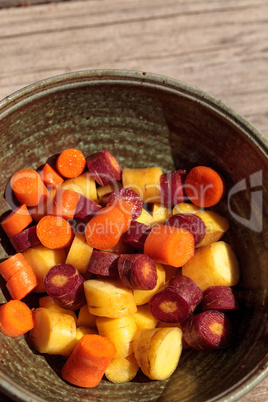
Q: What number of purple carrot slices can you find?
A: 13